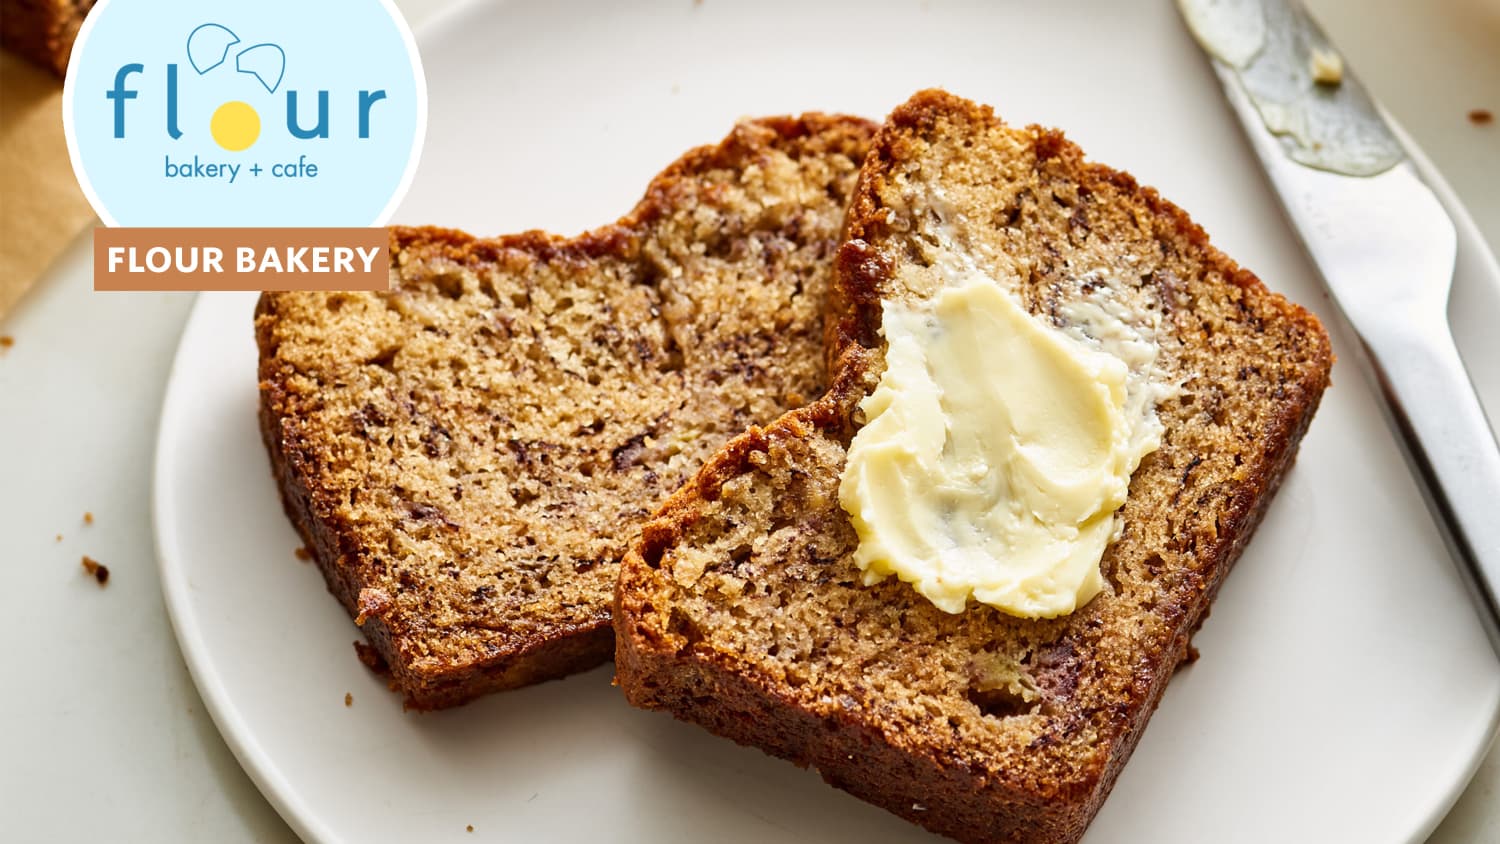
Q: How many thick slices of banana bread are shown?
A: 2